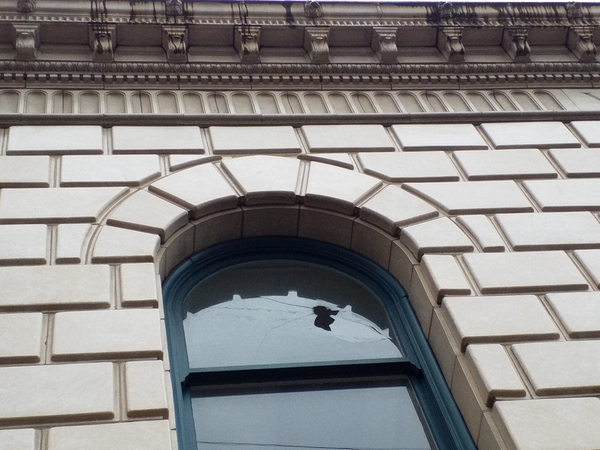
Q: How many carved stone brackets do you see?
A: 9